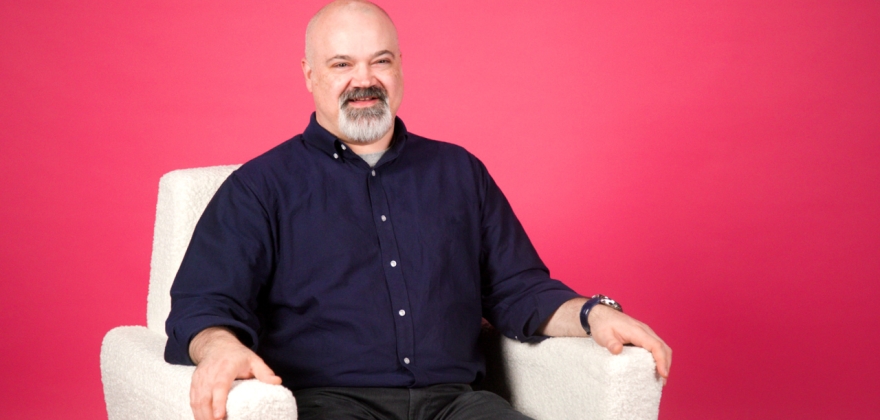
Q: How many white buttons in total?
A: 7